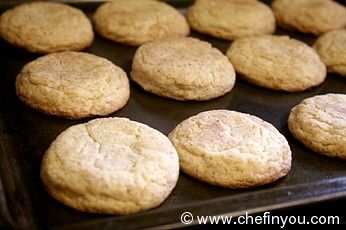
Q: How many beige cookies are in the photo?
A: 11